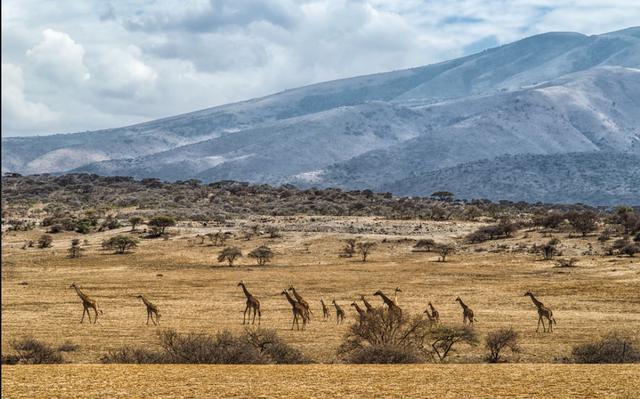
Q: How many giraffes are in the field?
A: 15